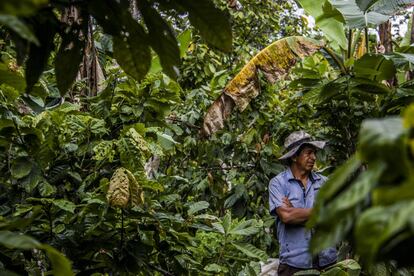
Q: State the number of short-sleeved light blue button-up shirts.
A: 1